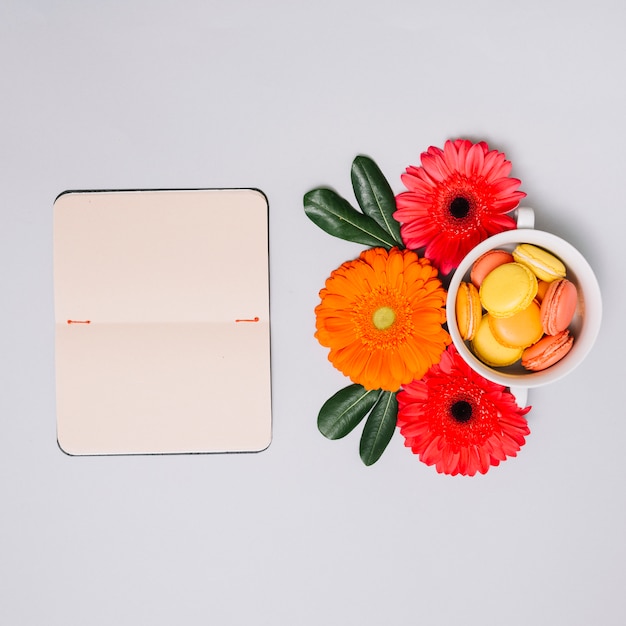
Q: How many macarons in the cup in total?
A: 9